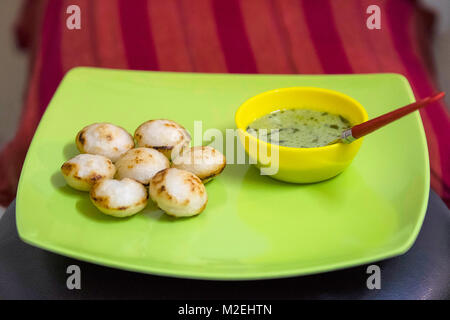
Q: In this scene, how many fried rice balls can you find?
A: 7